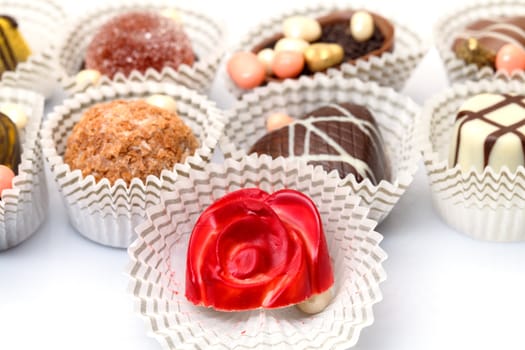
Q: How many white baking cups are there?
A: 9